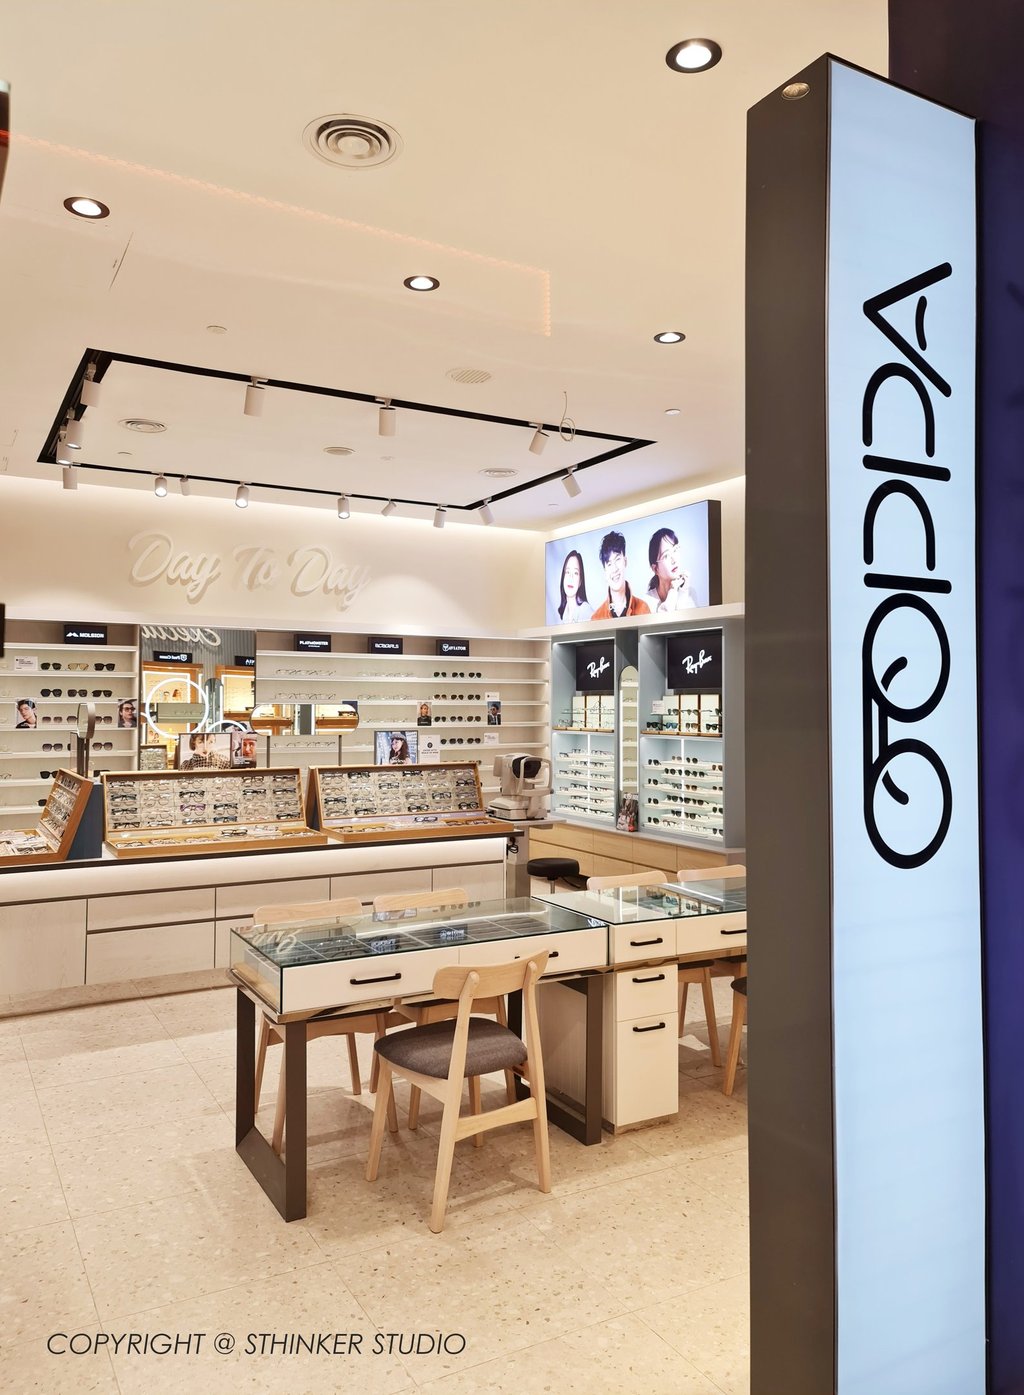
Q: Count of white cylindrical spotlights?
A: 15